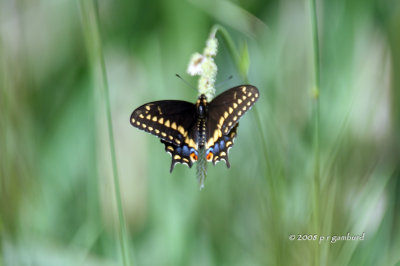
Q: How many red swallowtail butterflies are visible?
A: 0